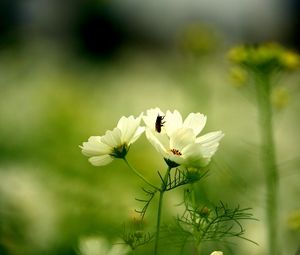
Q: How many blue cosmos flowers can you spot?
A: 0